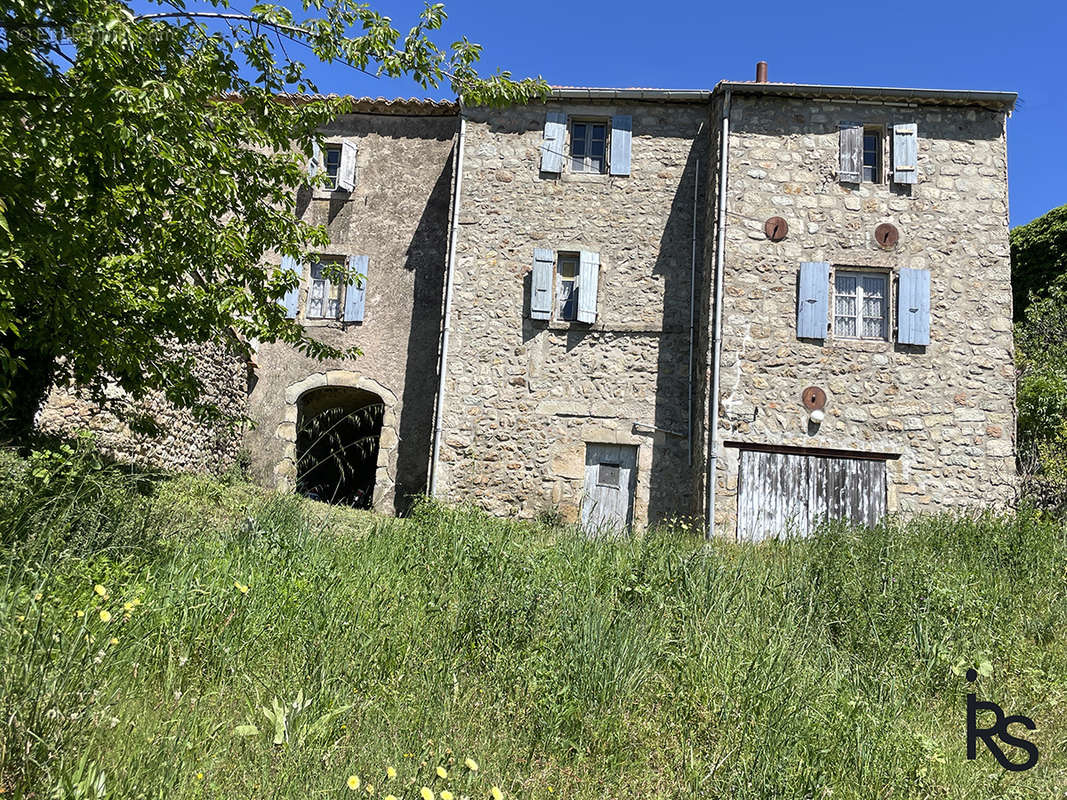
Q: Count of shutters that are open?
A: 12